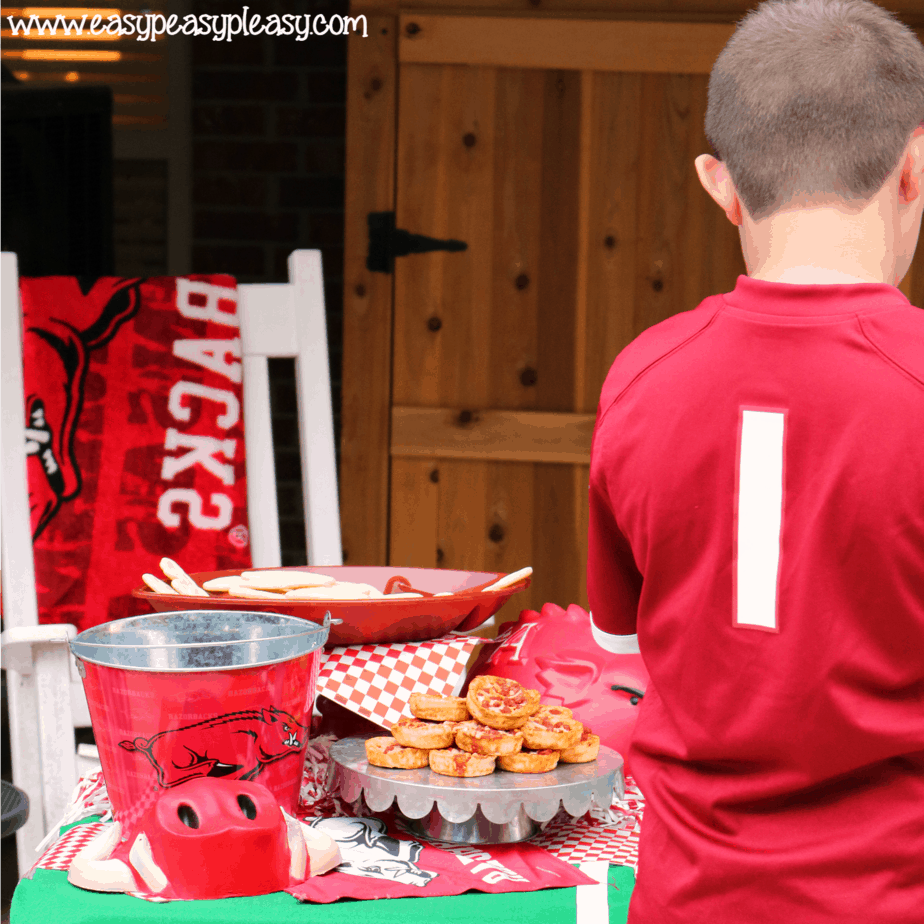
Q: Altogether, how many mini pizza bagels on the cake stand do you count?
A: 11